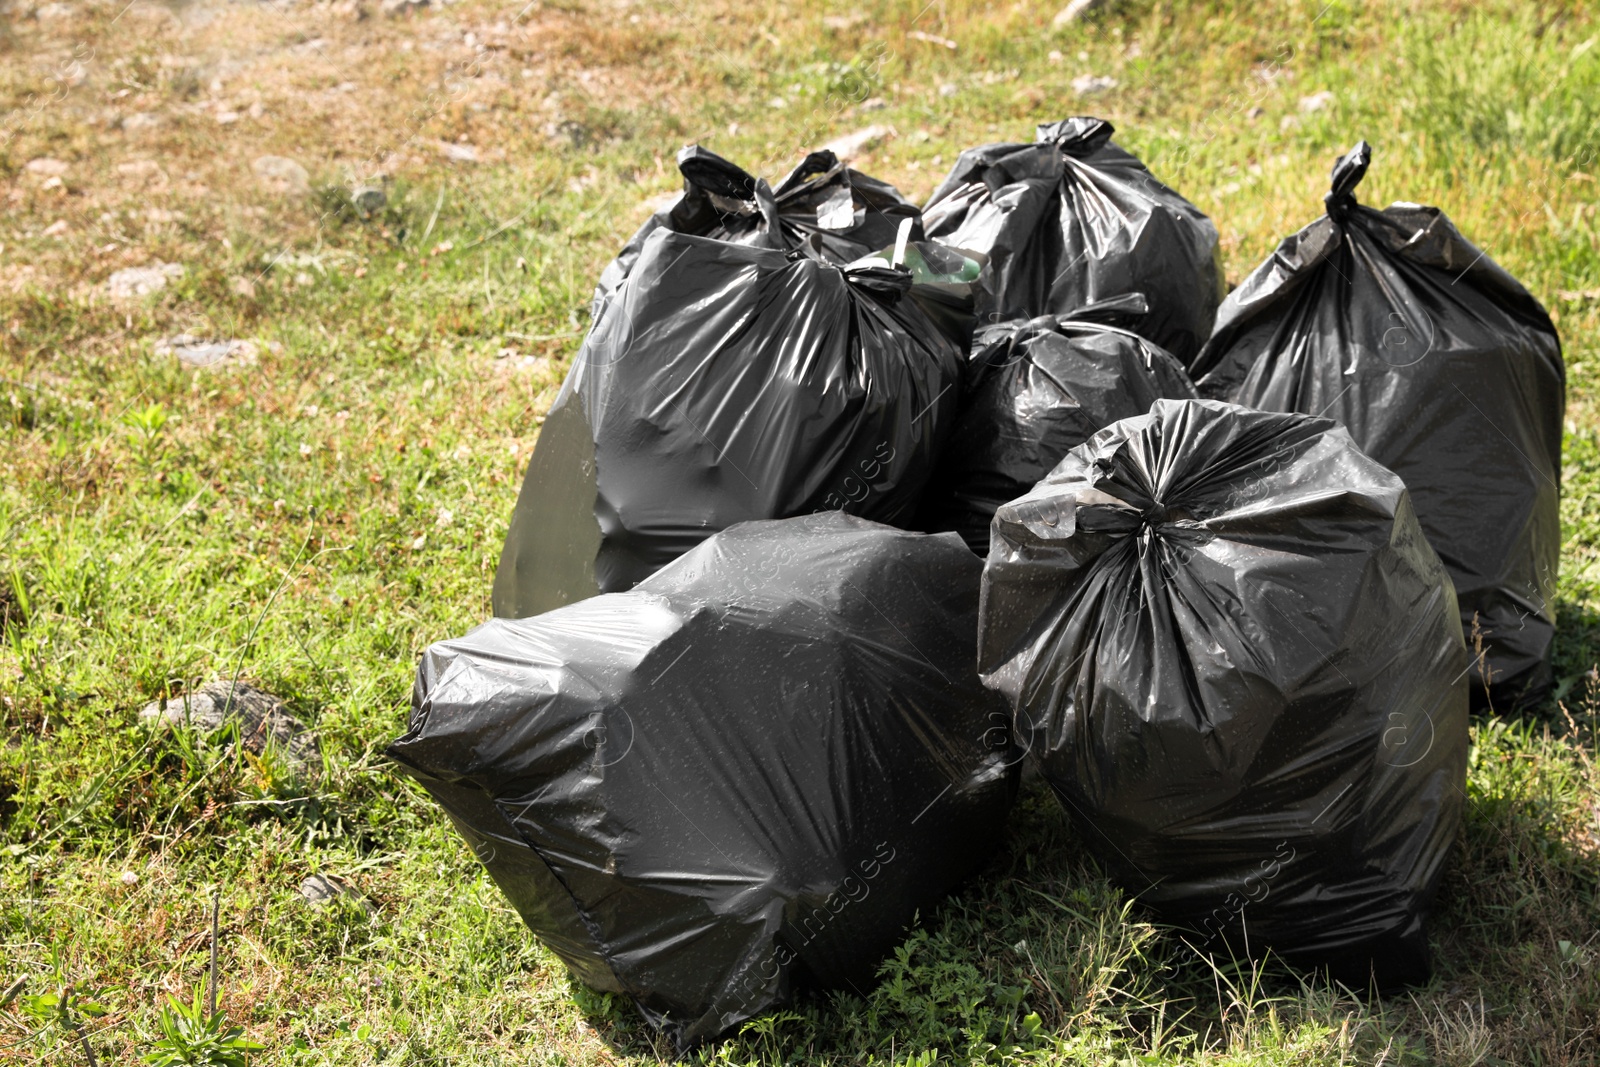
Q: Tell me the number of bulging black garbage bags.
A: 7